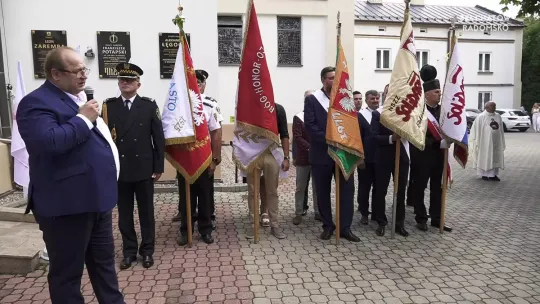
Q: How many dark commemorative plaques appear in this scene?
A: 3